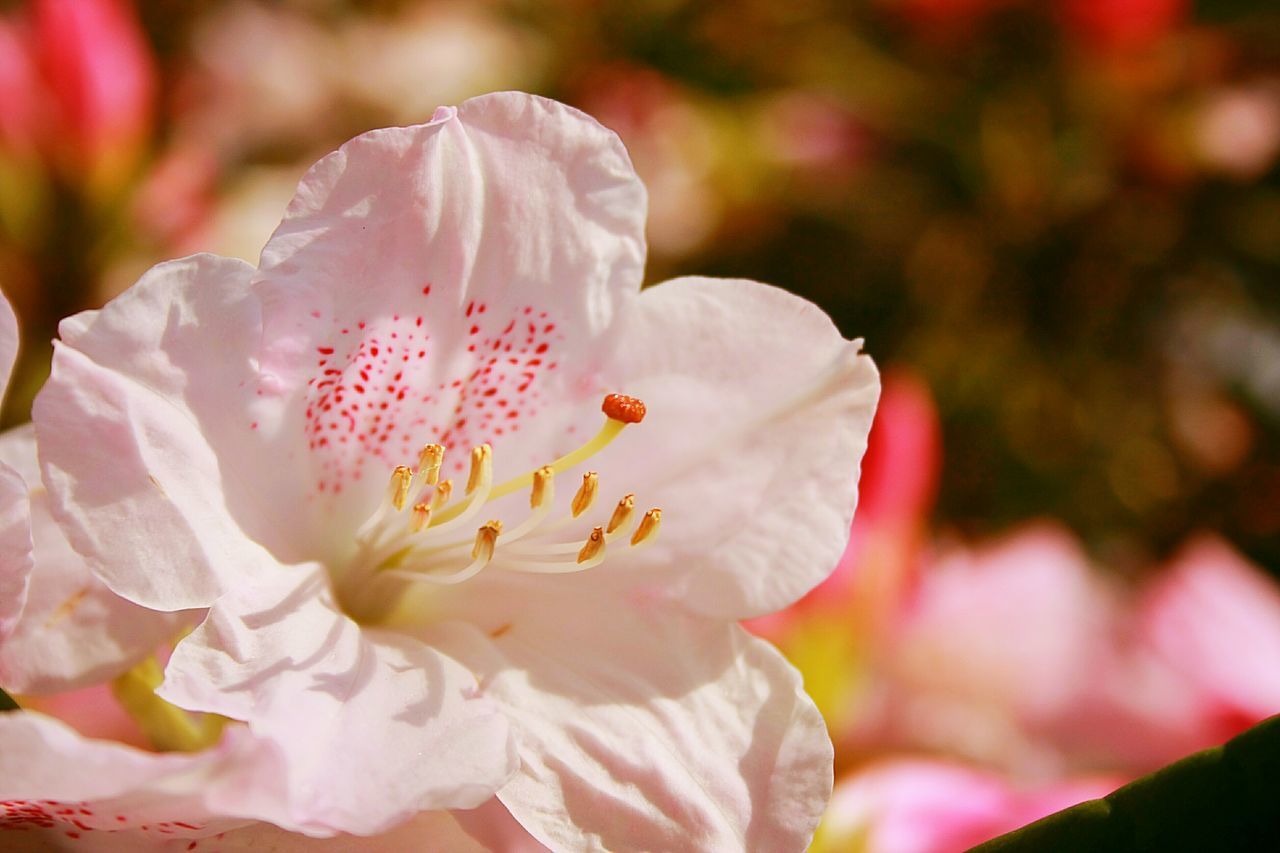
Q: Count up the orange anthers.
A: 11